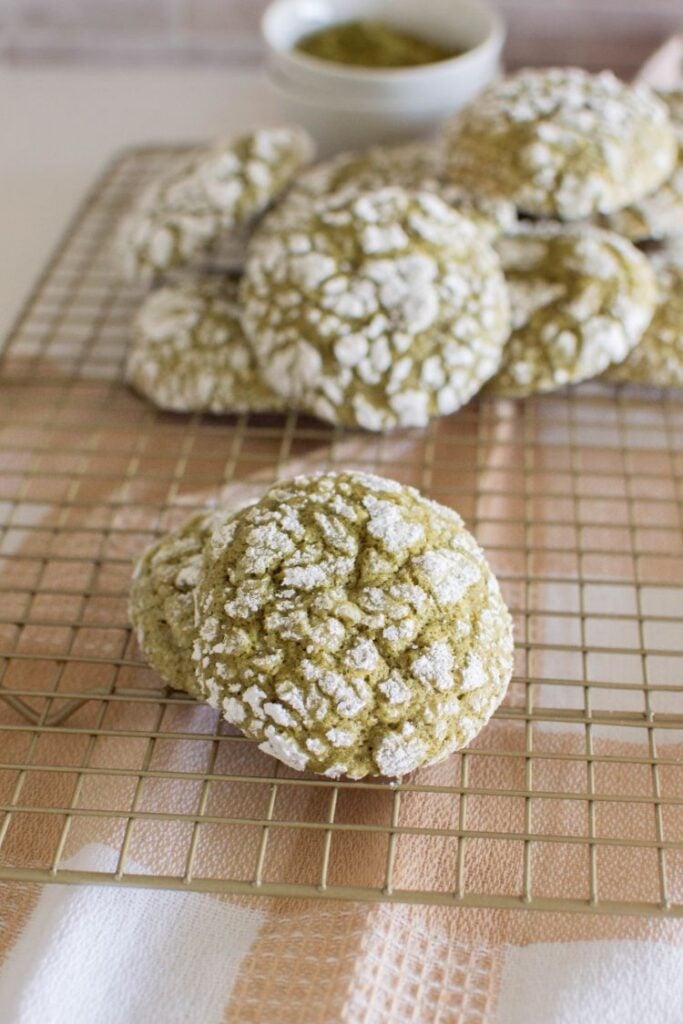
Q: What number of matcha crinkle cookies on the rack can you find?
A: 10